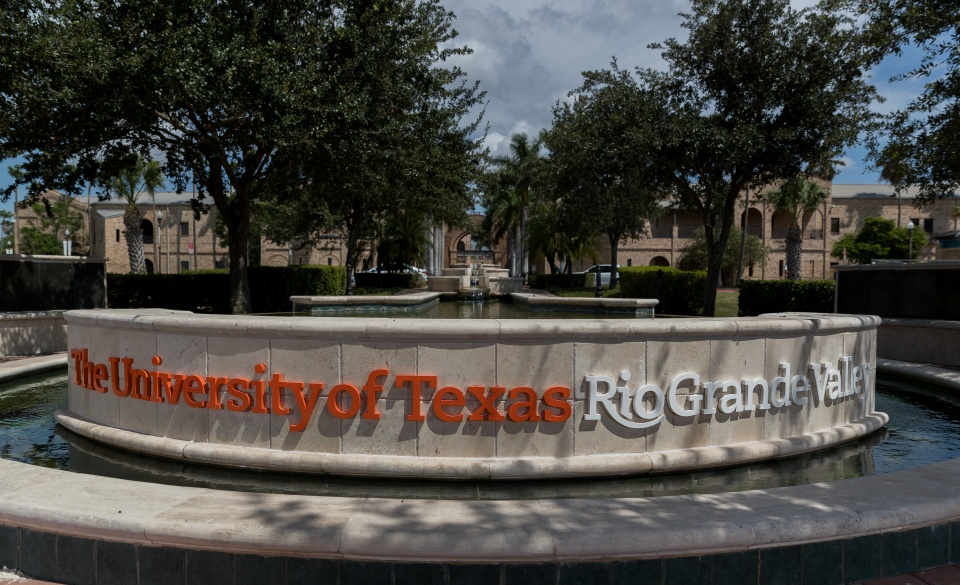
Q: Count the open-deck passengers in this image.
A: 0